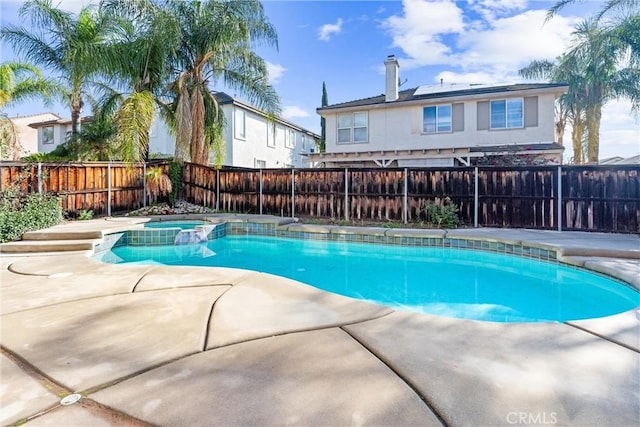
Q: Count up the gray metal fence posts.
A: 10